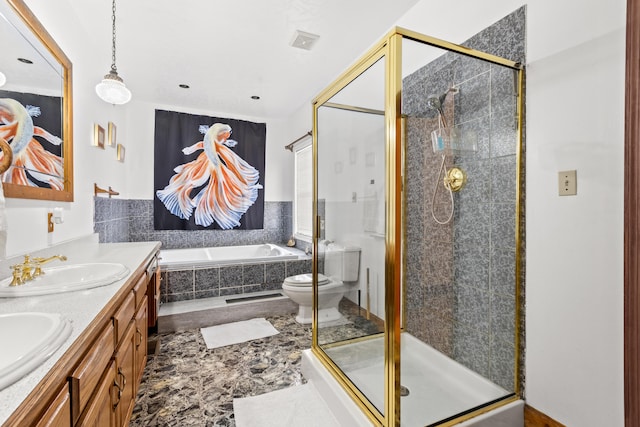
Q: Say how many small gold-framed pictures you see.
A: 3